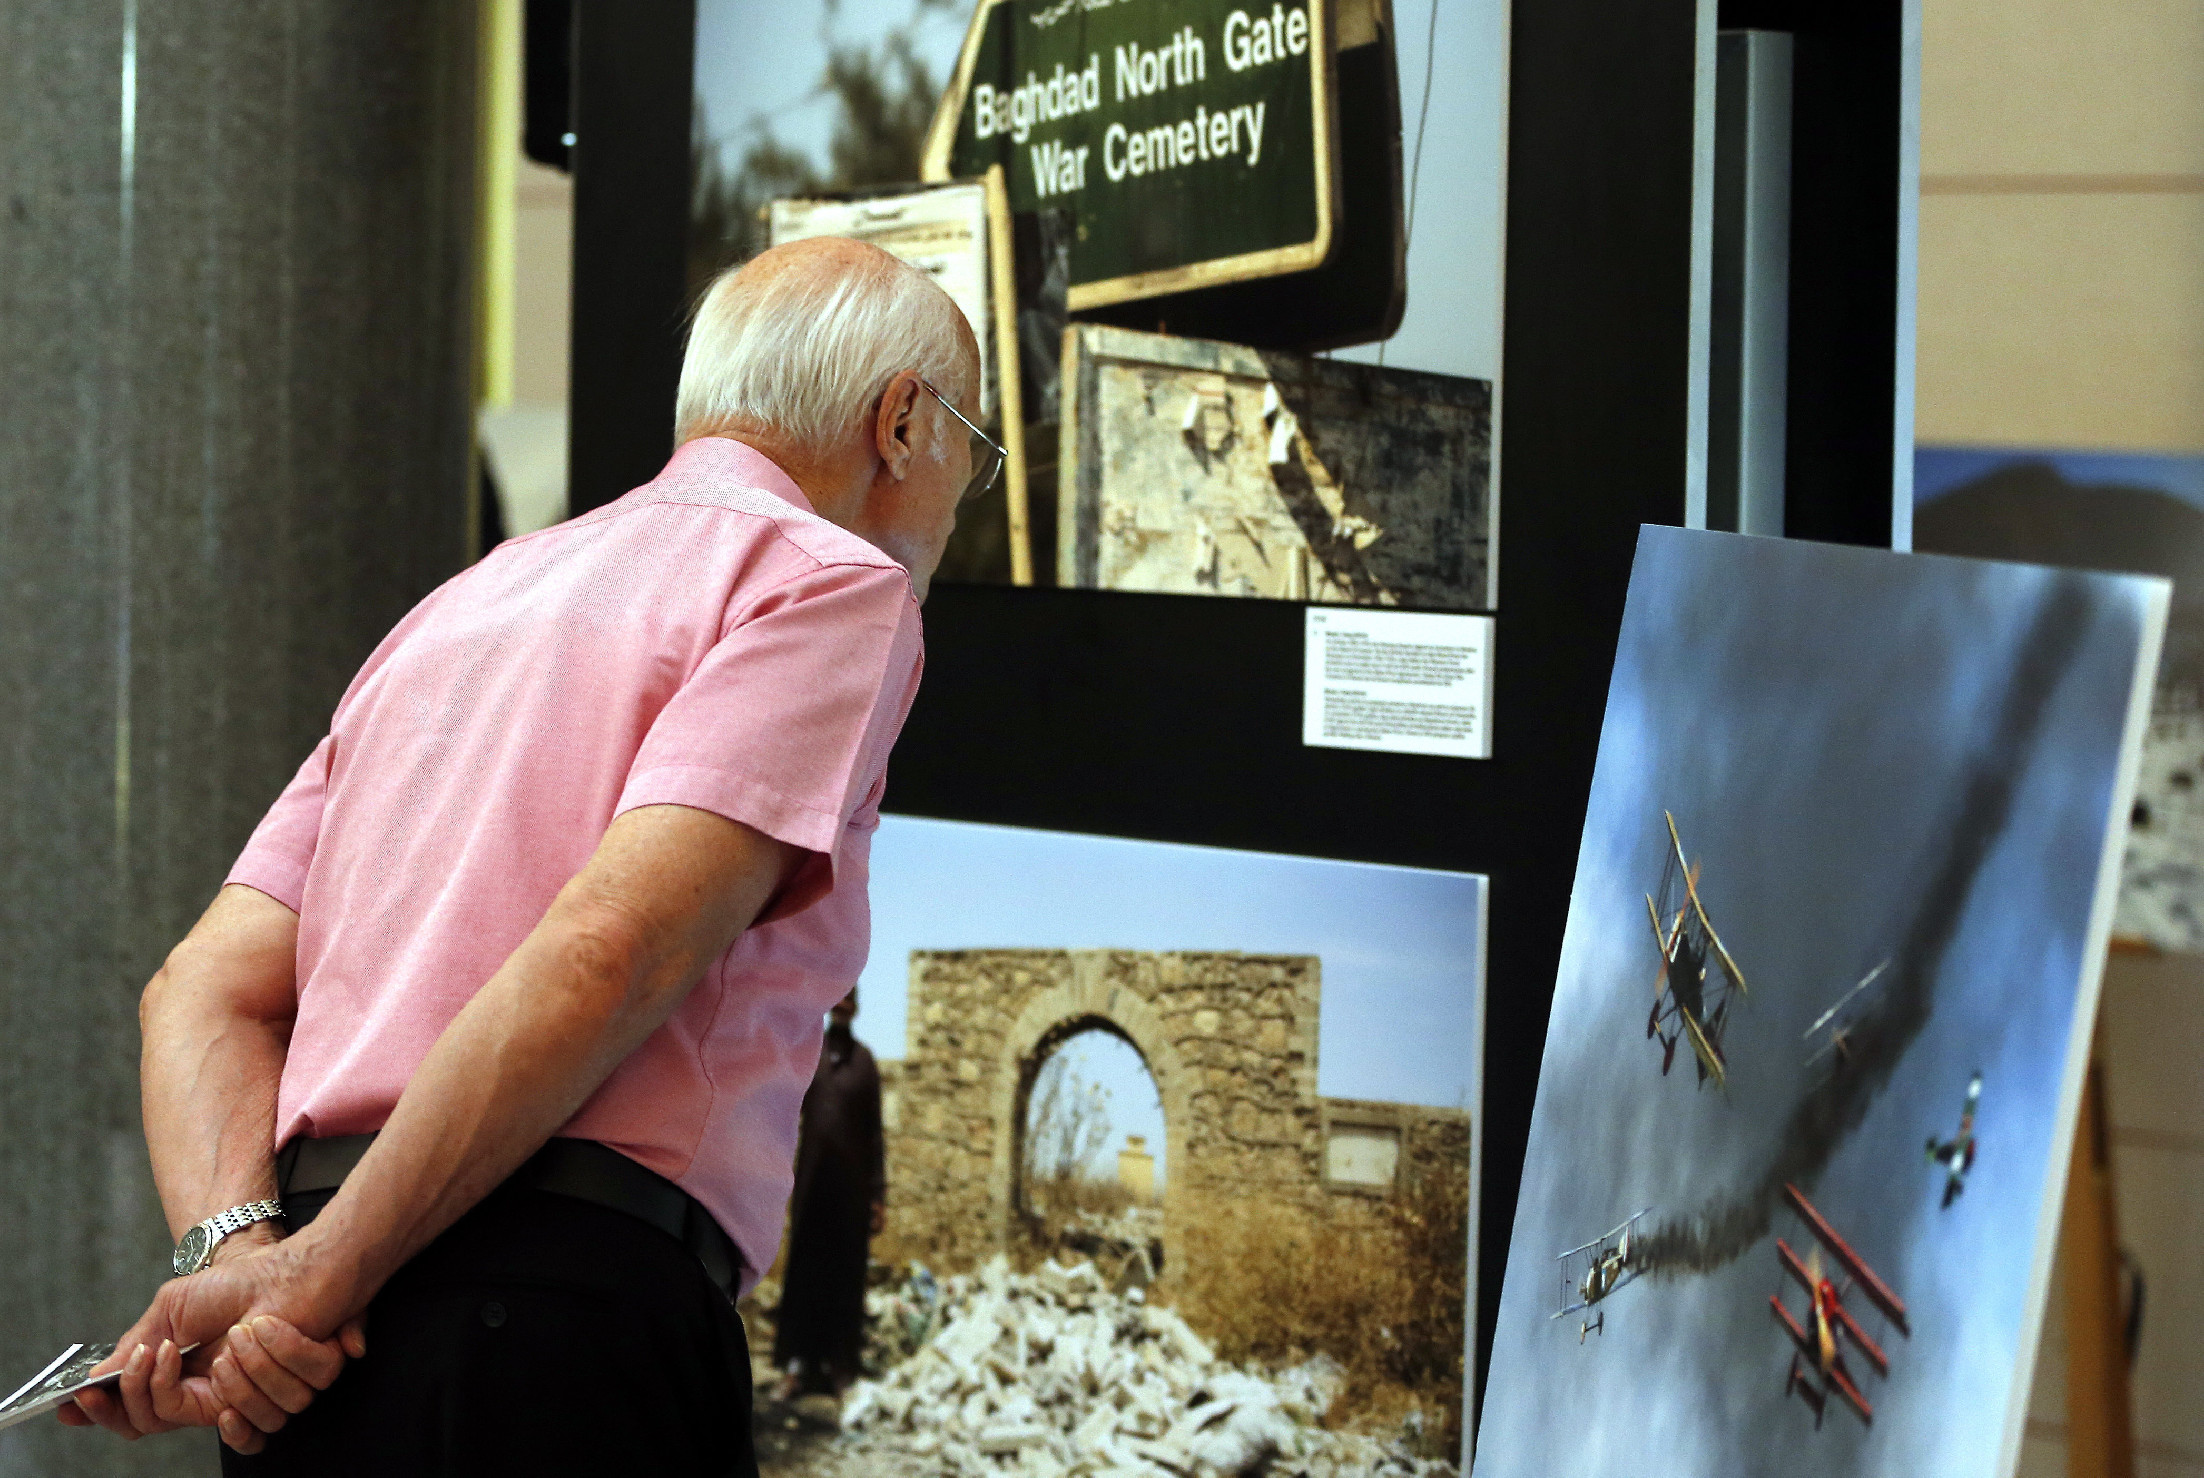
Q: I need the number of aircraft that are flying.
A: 5